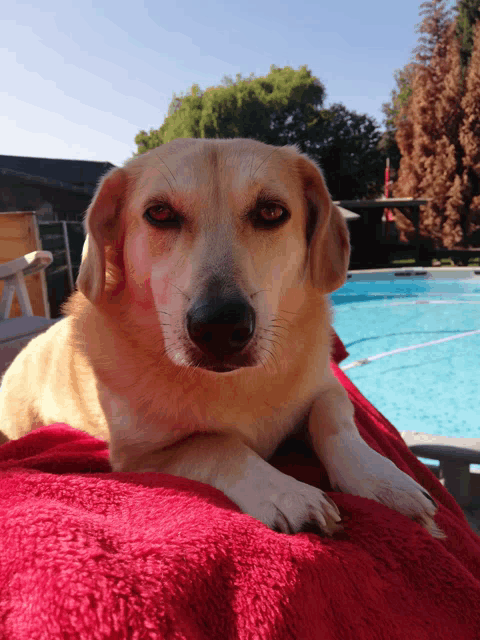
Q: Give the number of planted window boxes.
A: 0